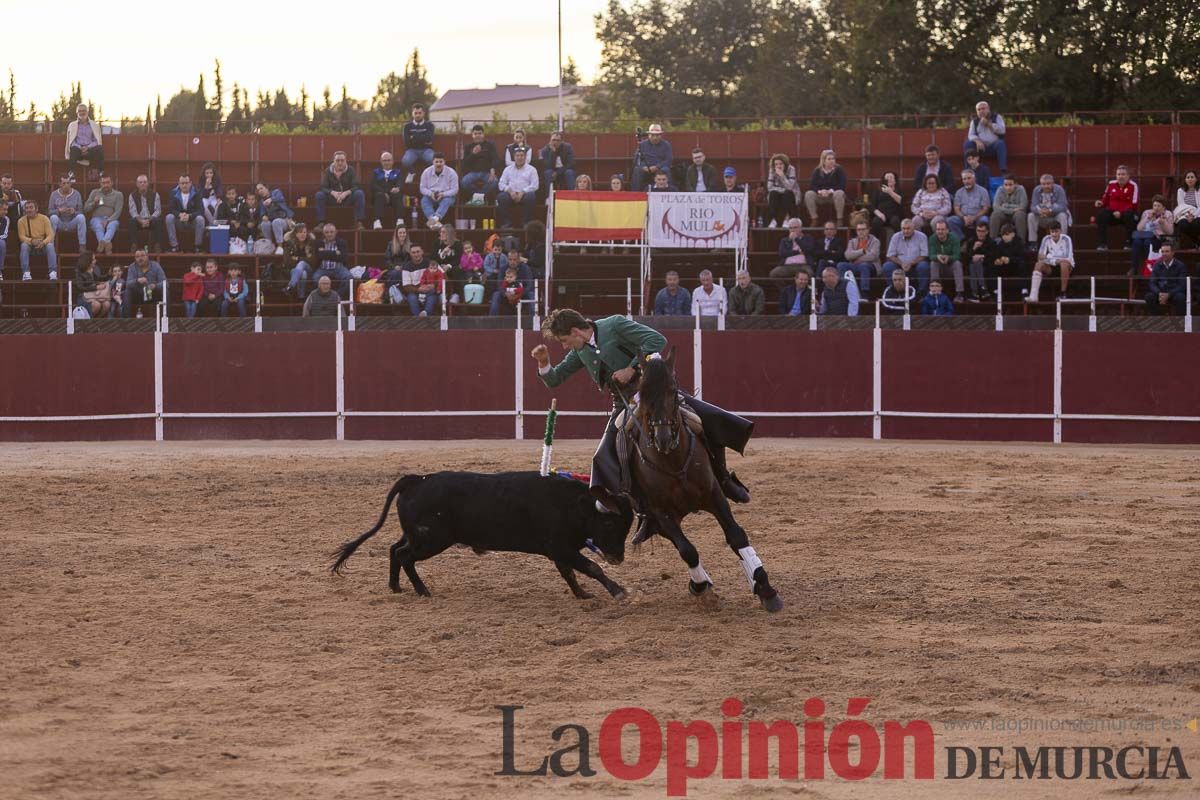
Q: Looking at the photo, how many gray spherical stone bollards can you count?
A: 0